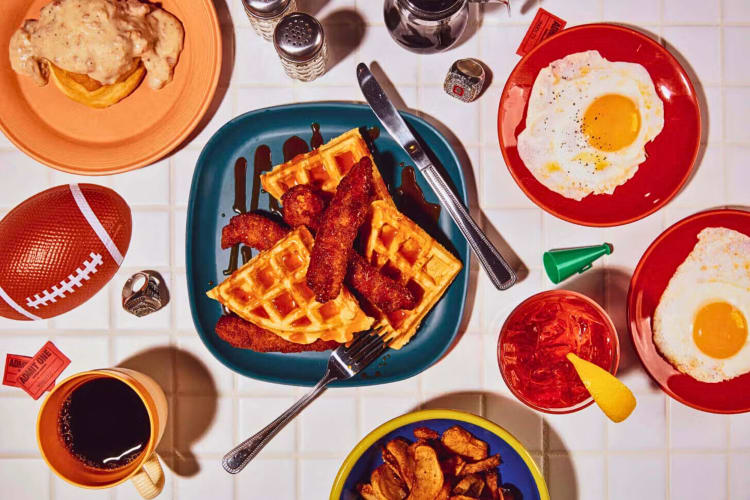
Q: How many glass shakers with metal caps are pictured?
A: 2